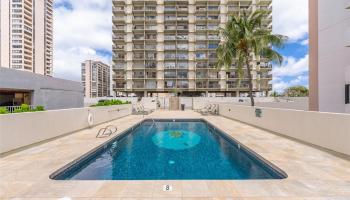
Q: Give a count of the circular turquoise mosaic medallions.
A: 1